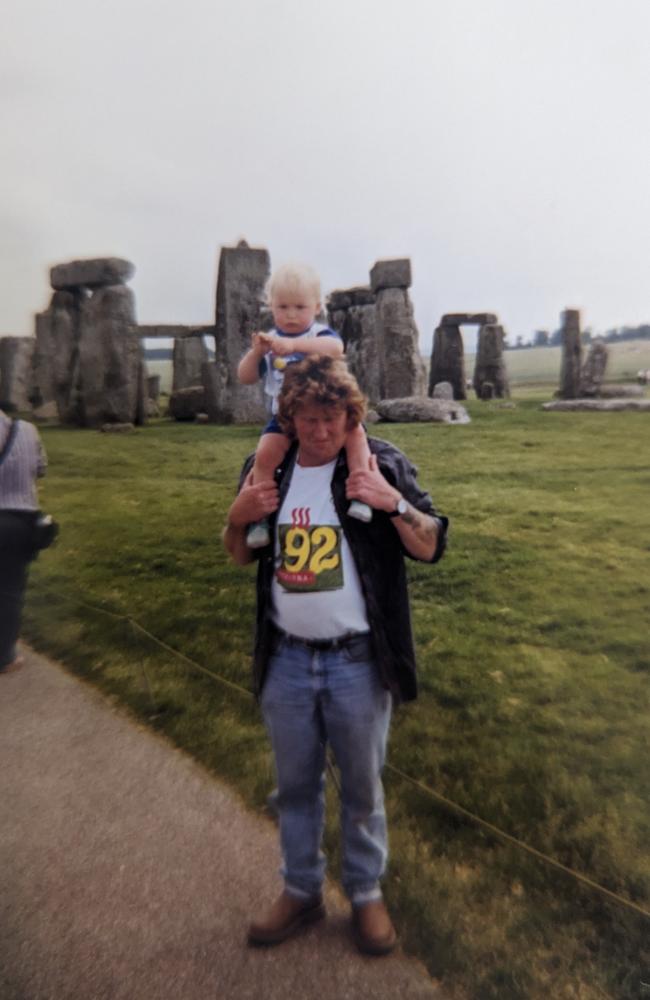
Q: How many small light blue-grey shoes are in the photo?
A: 2